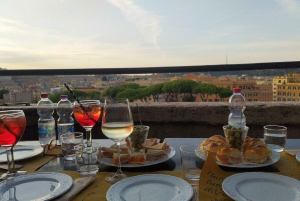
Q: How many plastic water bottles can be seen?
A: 3